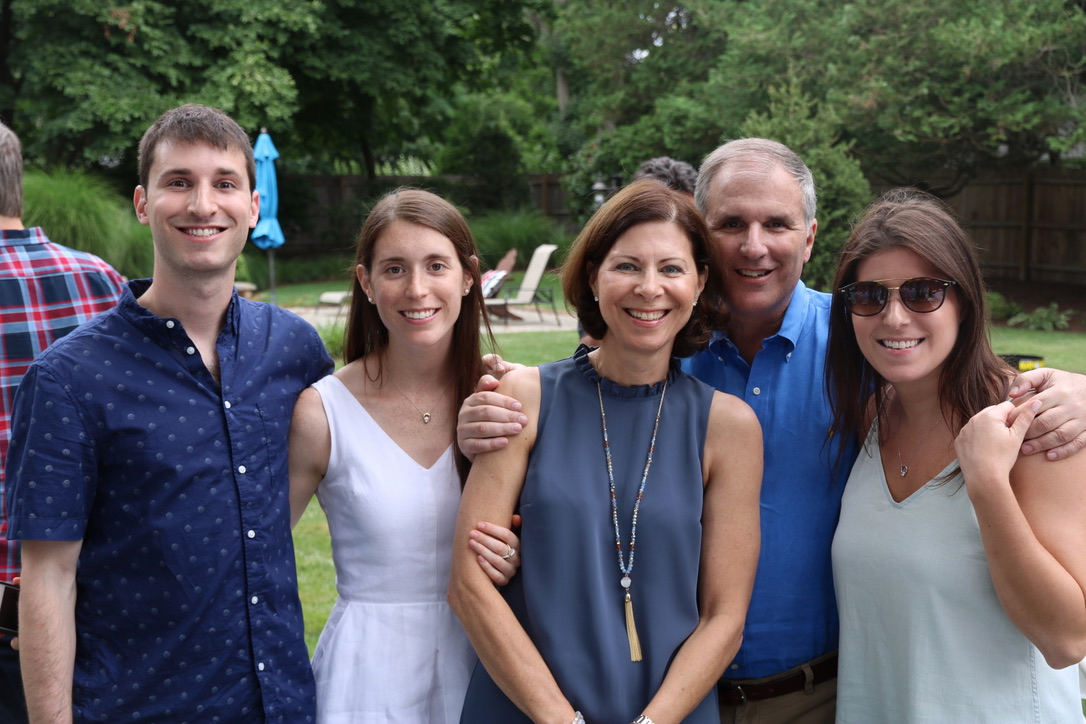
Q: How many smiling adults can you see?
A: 5